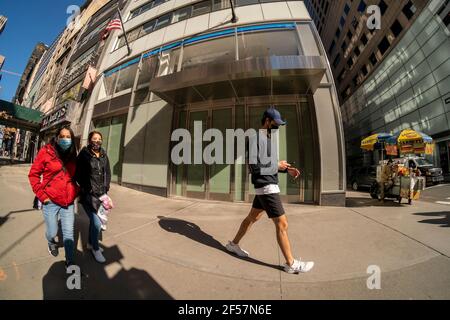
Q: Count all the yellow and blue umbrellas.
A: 2